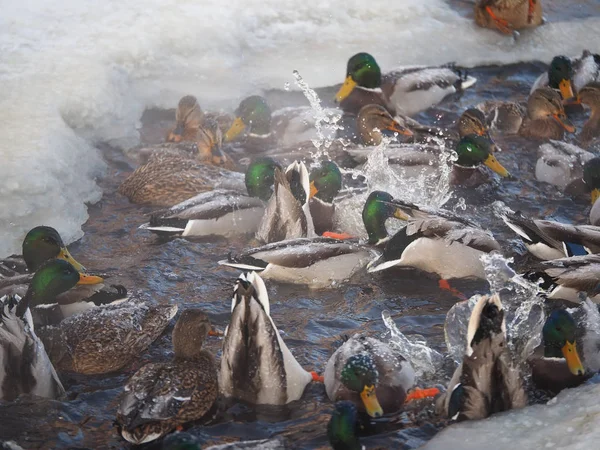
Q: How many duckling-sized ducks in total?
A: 0